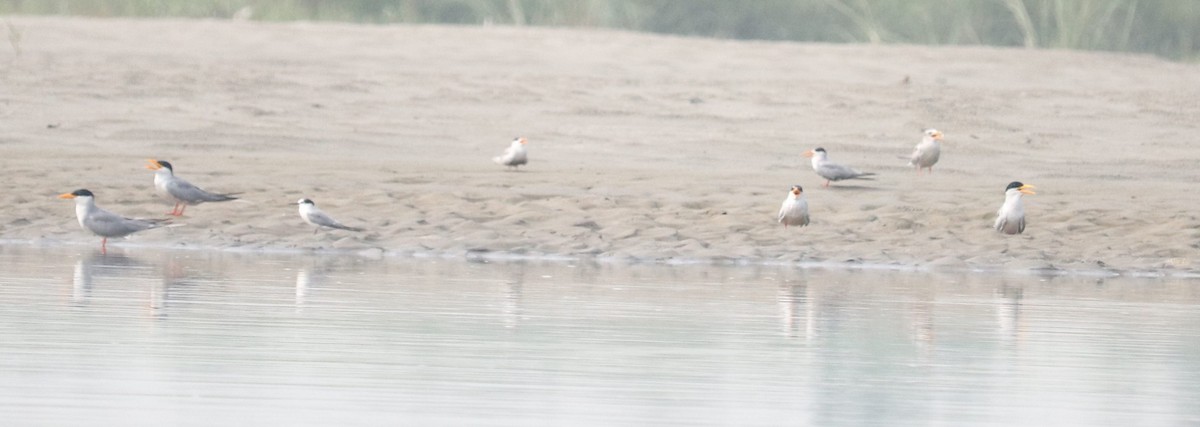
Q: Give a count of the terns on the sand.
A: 8